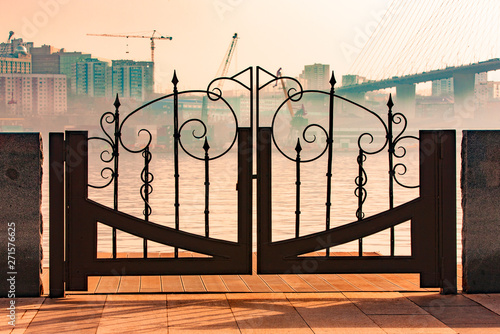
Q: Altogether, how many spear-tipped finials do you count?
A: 6